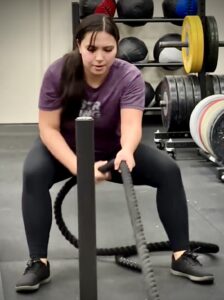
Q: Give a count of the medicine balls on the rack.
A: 7